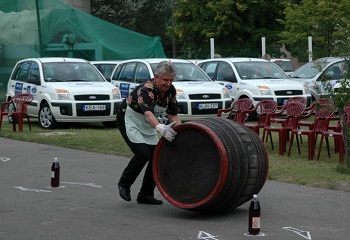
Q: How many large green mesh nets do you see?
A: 1